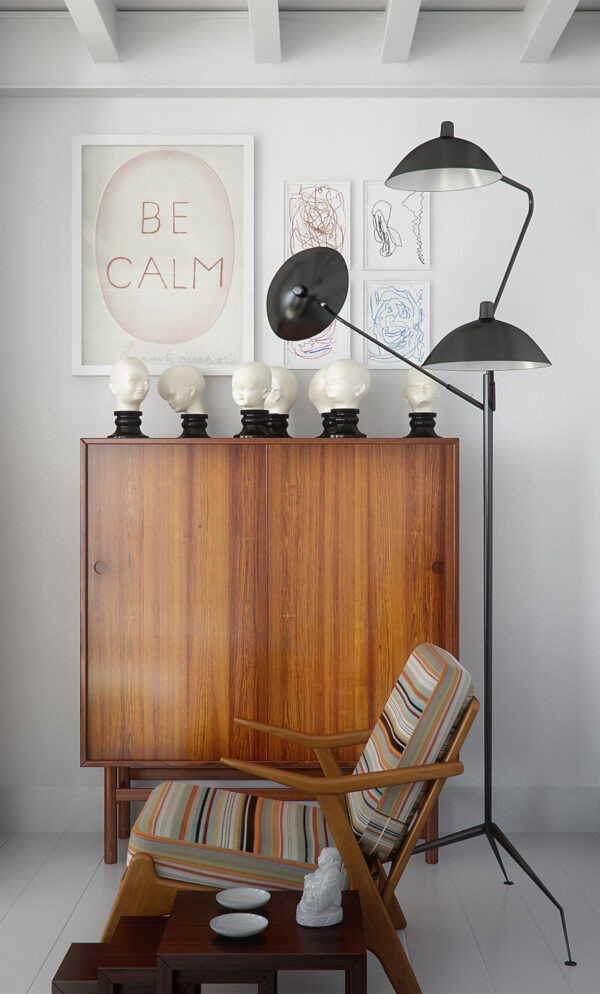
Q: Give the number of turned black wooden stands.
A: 7